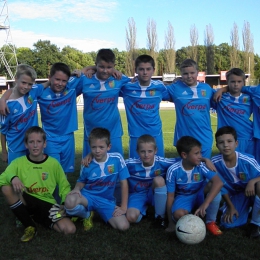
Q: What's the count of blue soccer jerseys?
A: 11